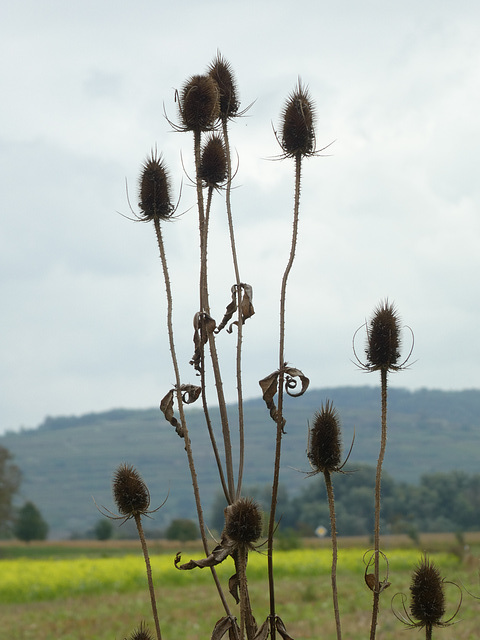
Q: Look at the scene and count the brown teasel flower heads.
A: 11